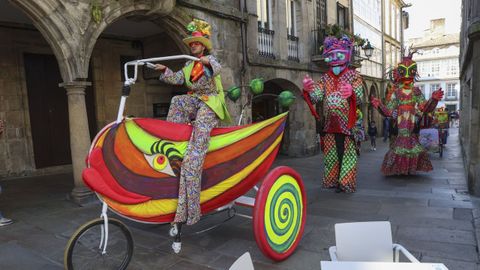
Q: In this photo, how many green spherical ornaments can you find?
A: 3